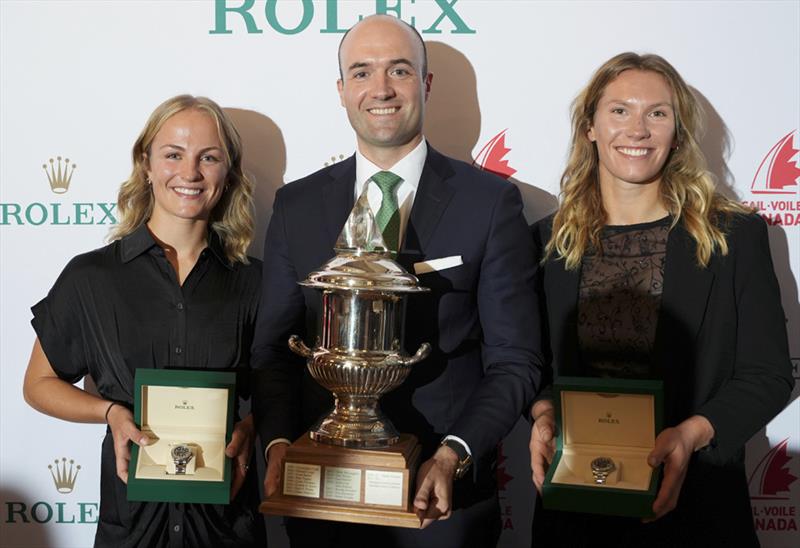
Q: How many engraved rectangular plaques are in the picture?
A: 3